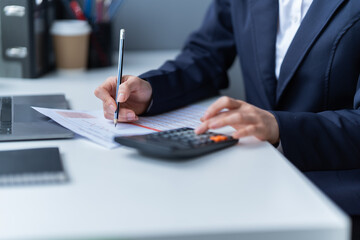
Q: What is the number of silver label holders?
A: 2